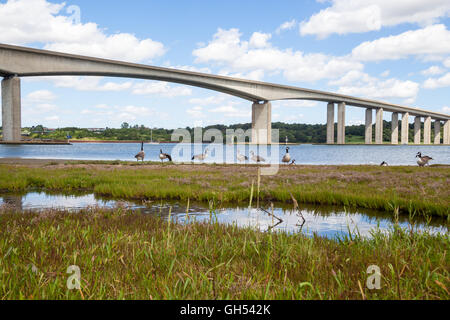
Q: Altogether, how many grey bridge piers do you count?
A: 12